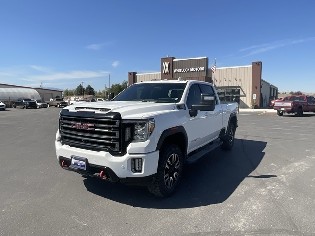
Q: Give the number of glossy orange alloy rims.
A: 0